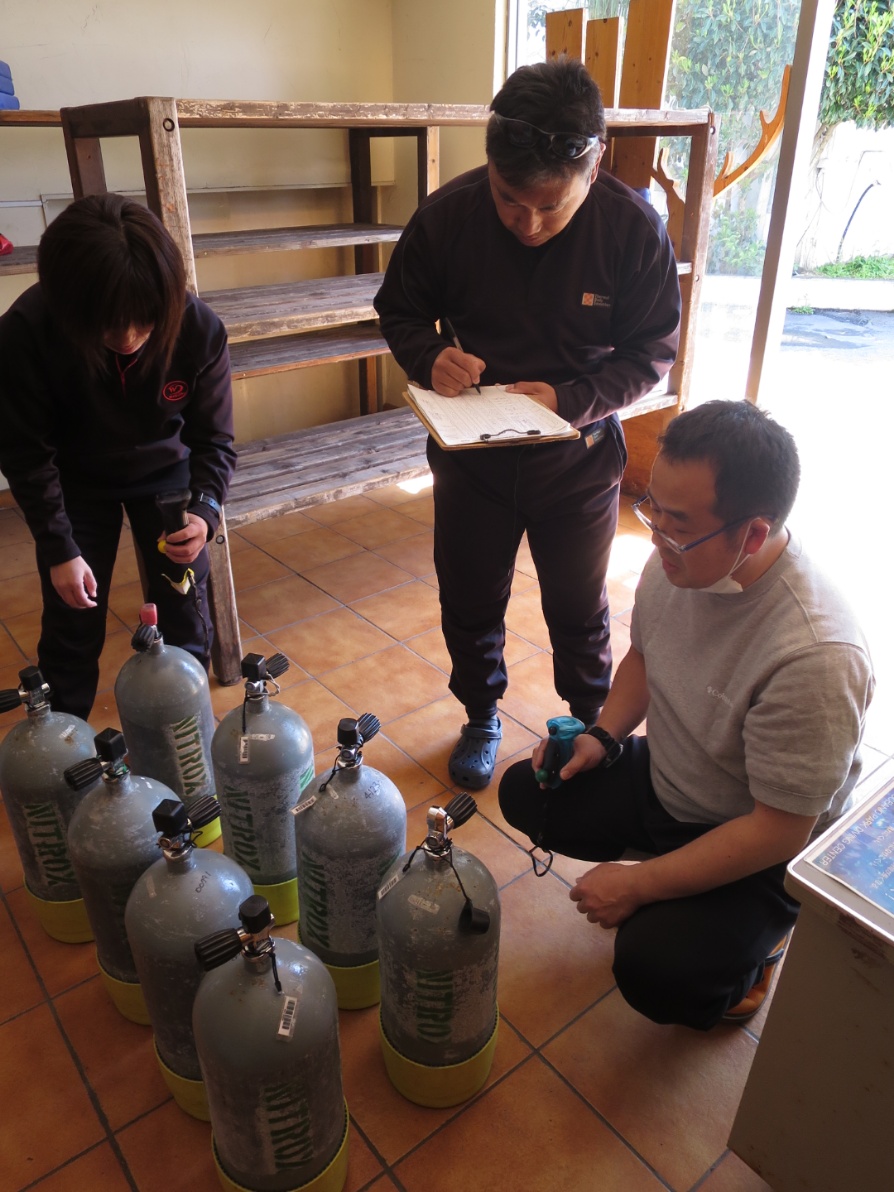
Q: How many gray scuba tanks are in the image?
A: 8